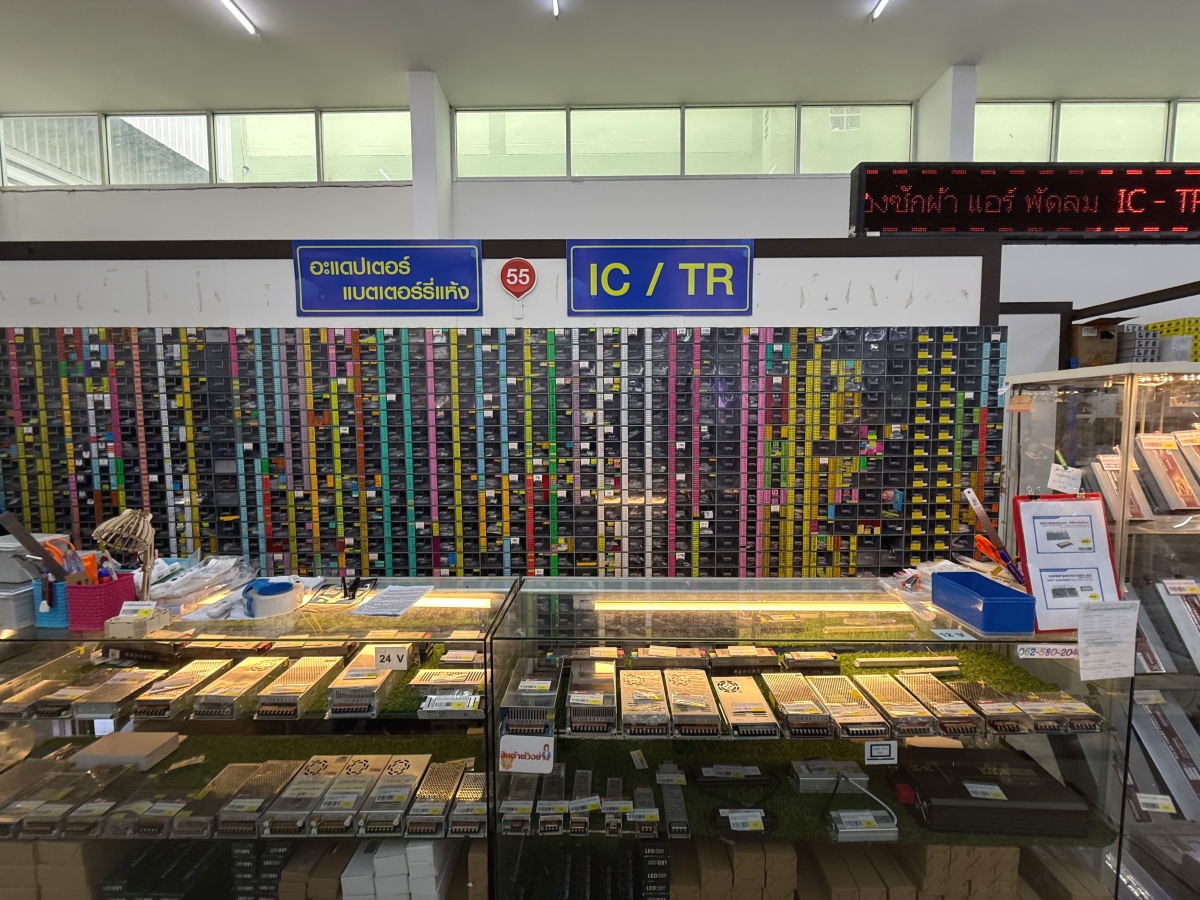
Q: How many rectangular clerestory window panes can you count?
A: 11